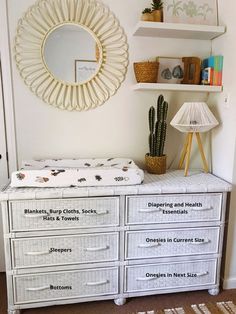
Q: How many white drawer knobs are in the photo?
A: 12